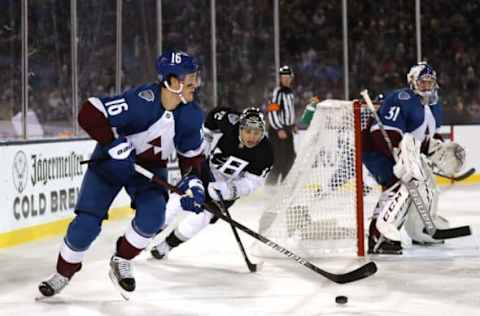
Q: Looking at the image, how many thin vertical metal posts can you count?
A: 8